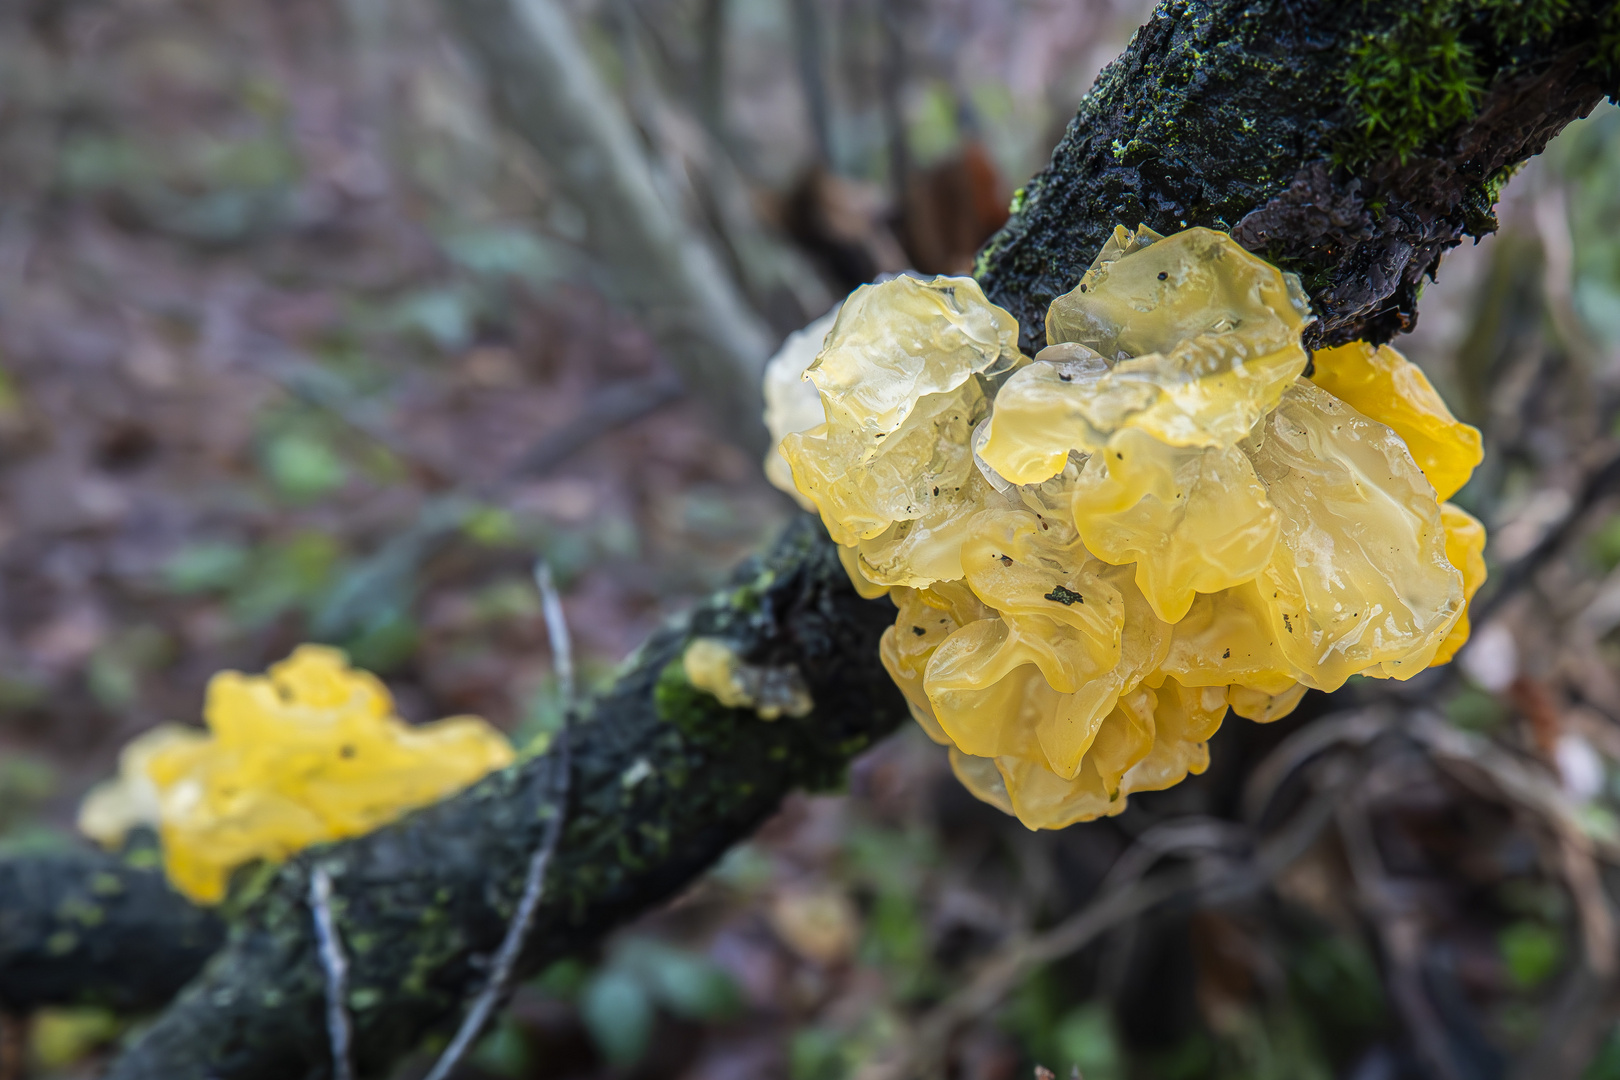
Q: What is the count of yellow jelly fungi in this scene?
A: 3